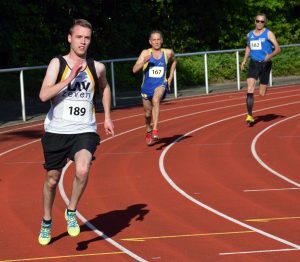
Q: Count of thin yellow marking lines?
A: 3